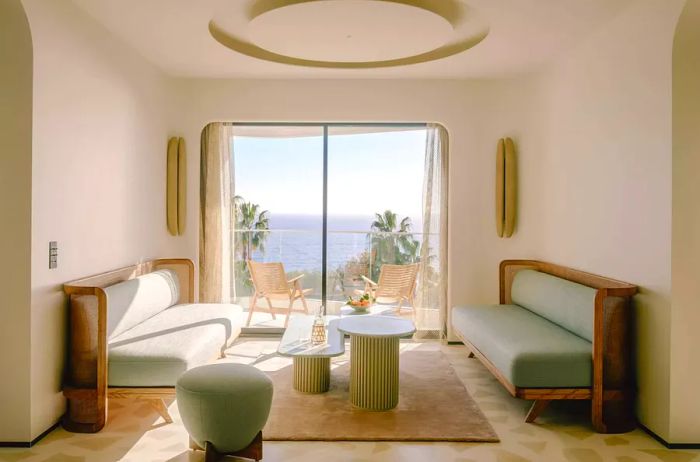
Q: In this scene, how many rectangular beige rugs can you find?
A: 1